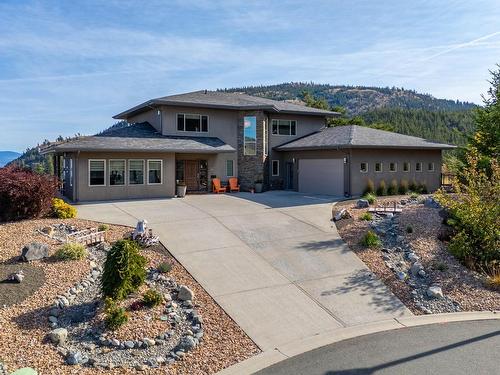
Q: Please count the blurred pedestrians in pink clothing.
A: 0